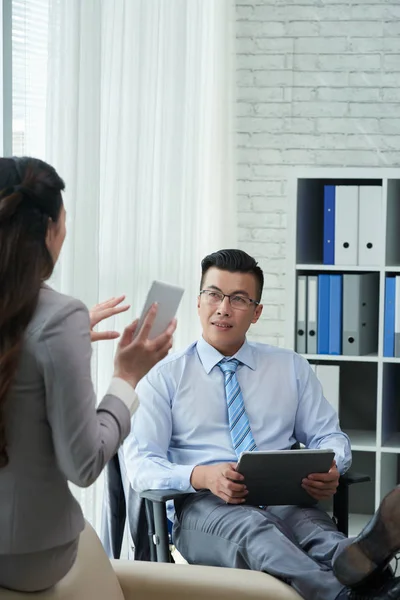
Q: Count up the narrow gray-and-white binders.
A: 2